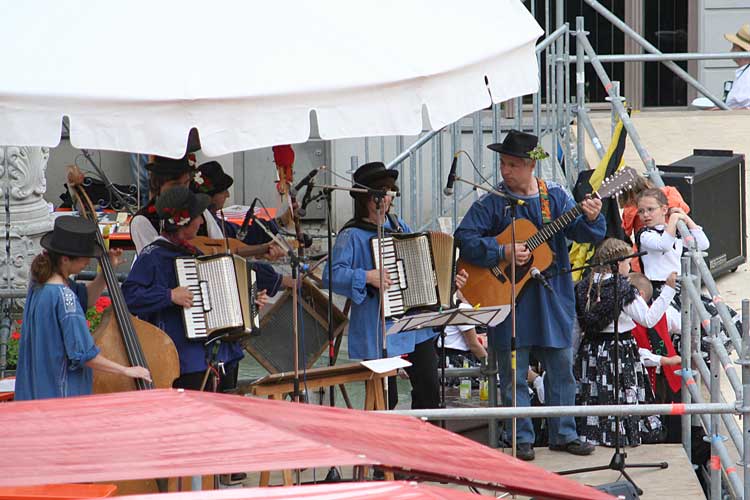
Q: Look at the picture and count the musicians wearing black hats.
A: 6